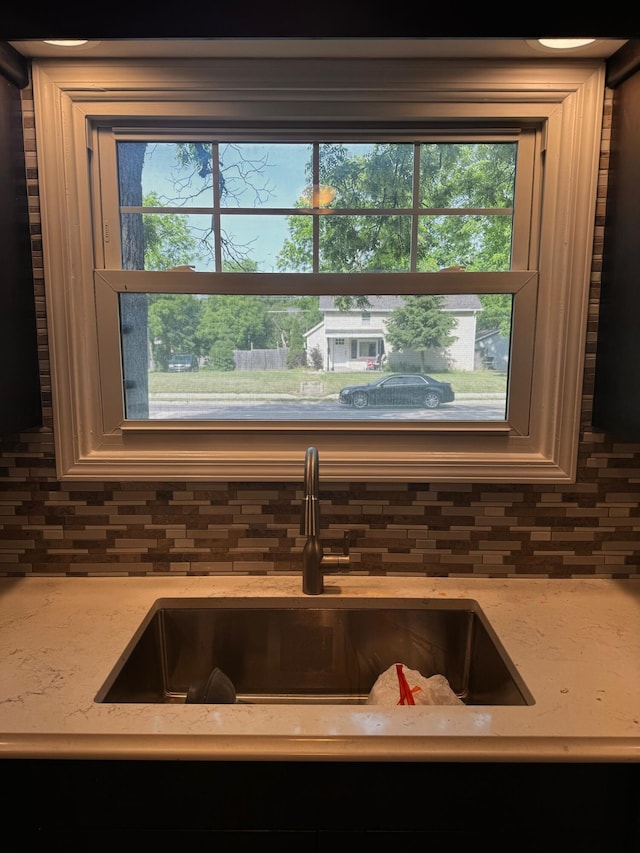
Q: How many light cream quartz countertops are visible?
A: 1